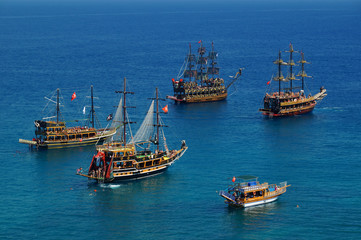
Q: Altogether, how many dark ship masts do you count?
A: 10